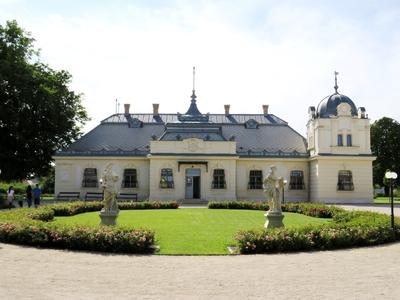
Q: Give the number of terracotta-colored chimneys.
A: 4